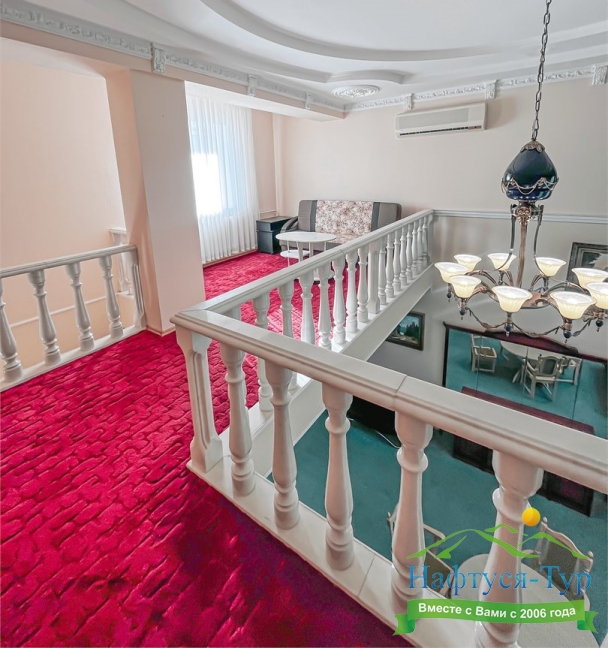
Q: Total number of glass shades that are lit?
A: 9